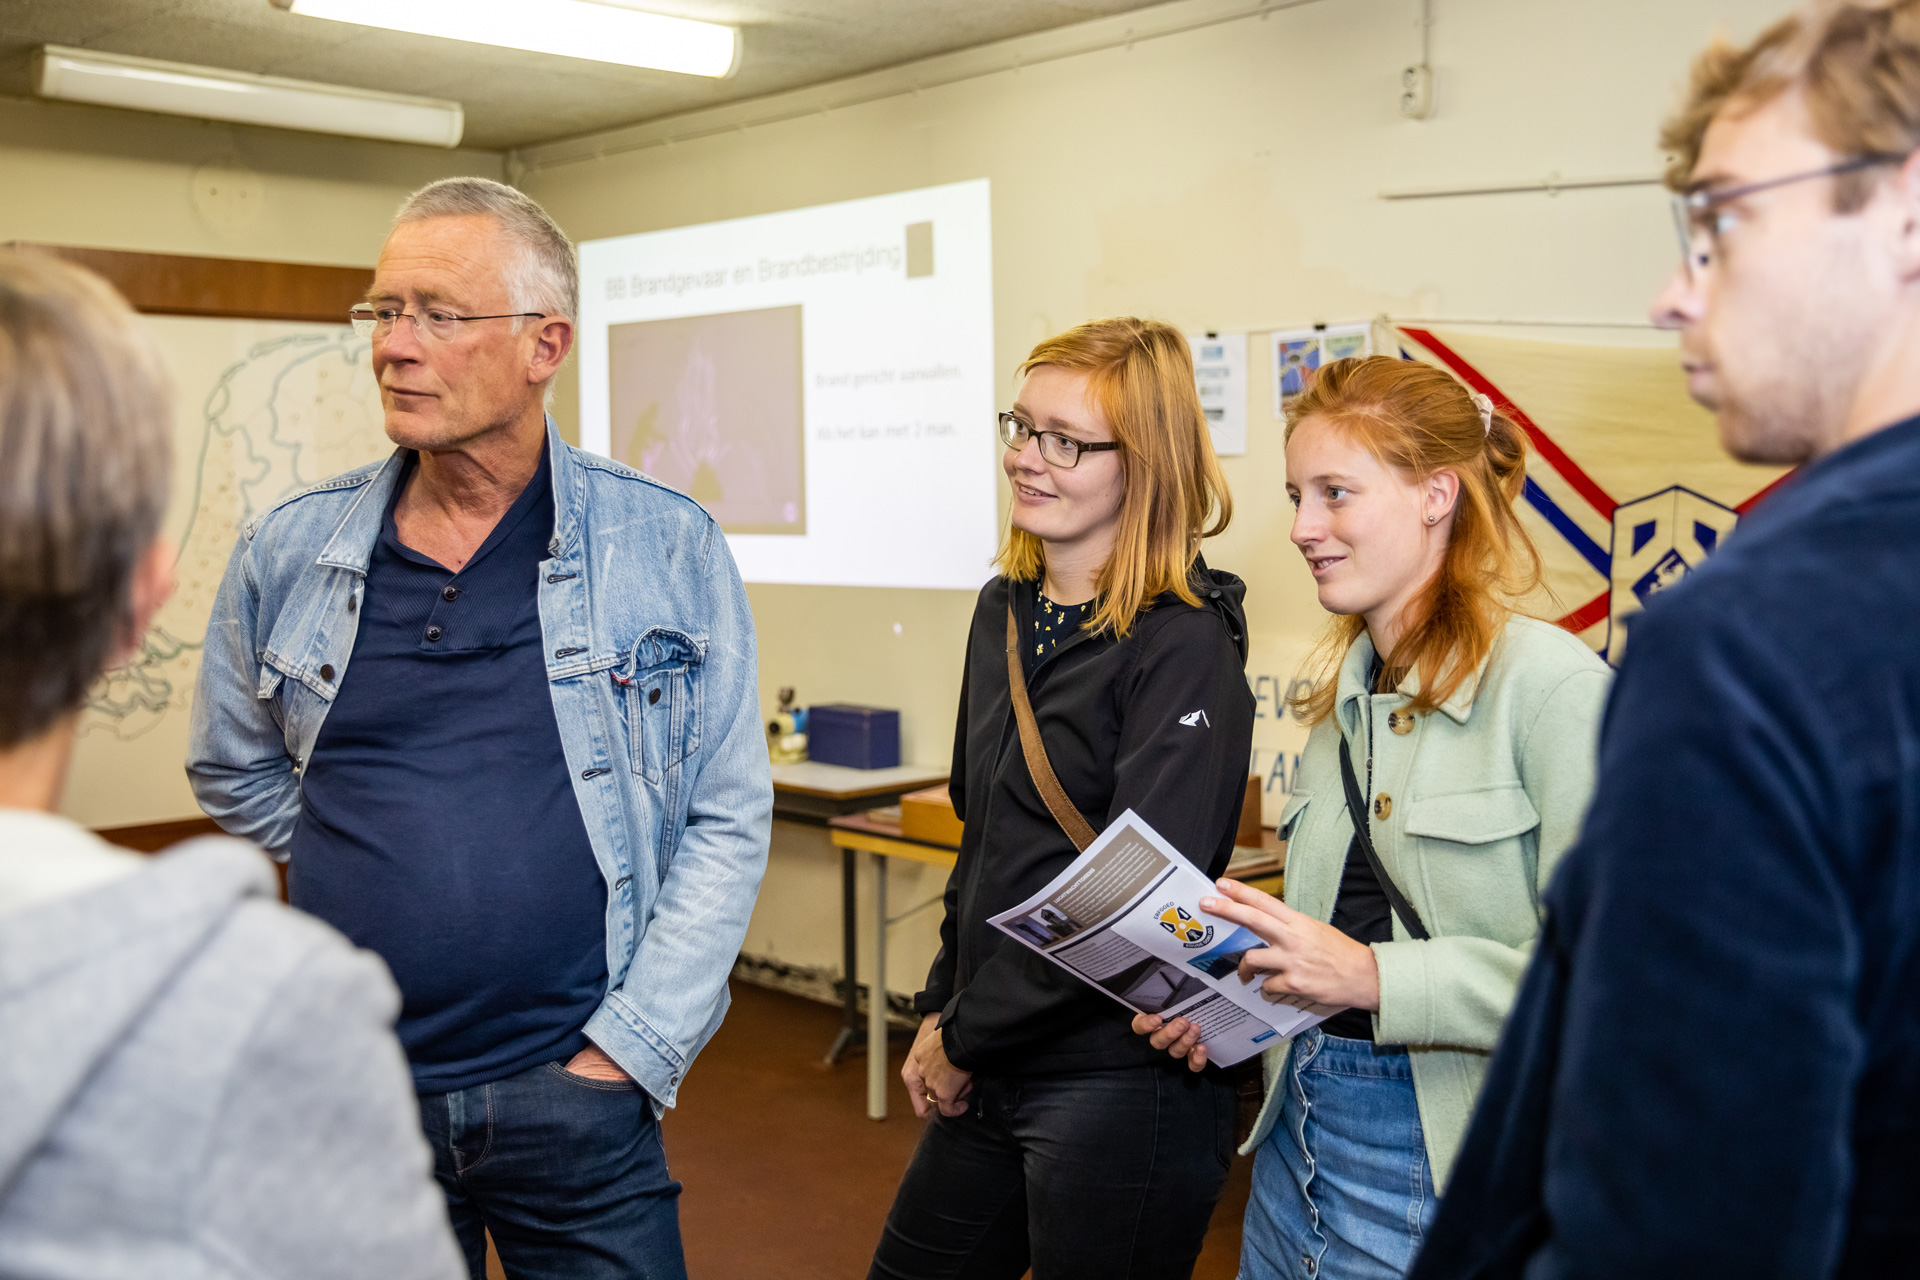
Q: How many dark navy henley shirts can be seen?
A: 1